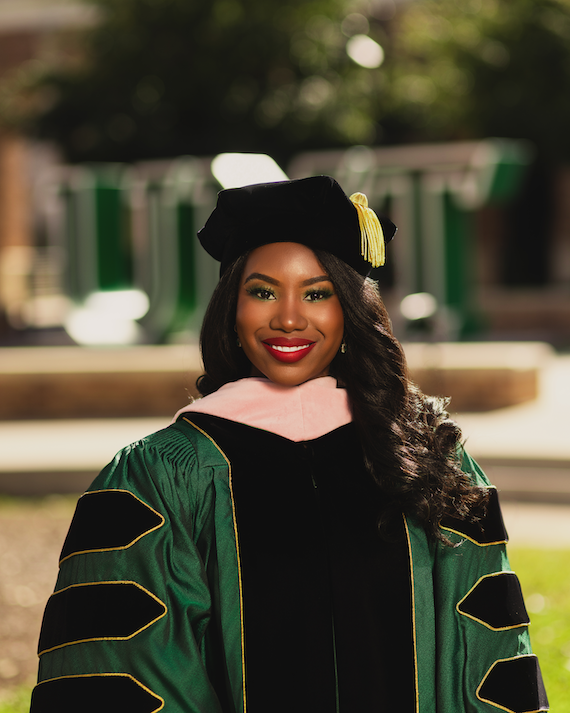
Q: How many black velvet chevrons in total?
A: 6